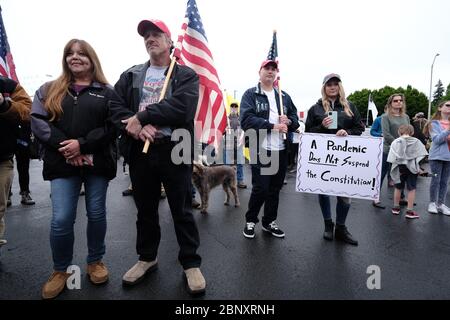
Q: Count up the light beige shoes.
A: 2